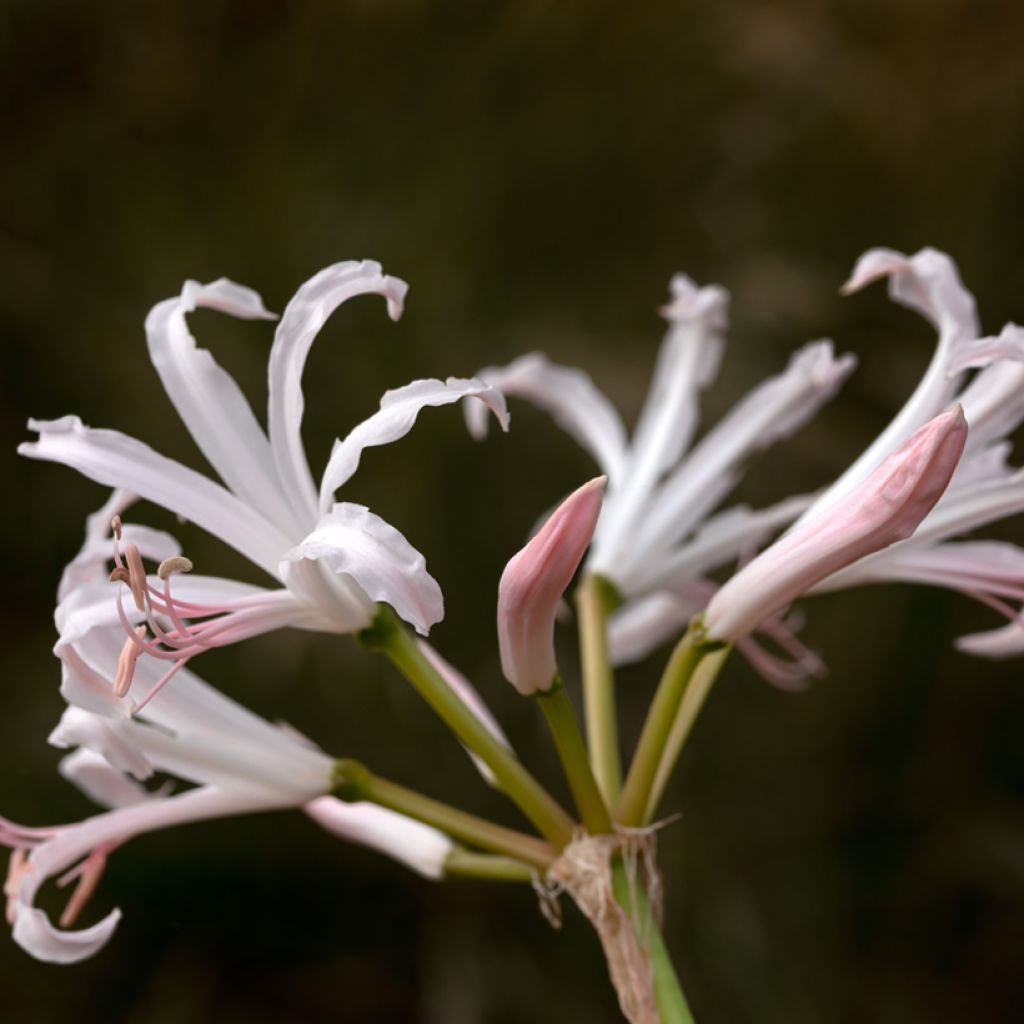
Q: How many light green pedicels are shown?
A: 7